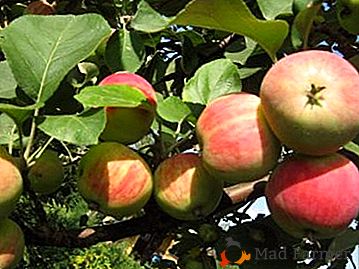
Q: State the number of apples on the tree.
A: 9